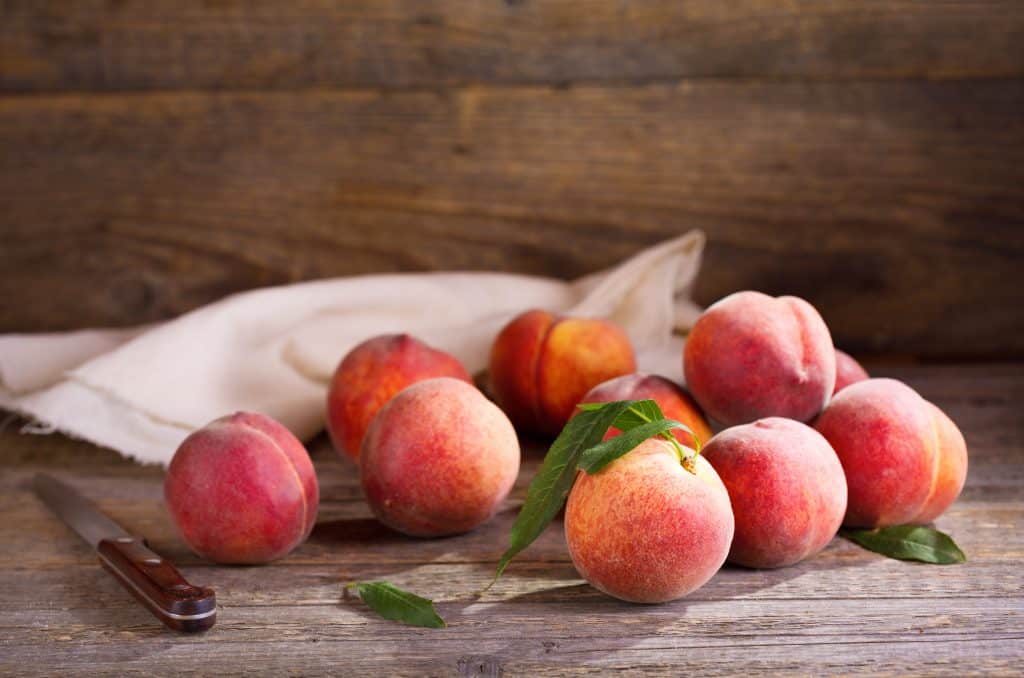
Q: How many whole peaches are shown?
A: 10